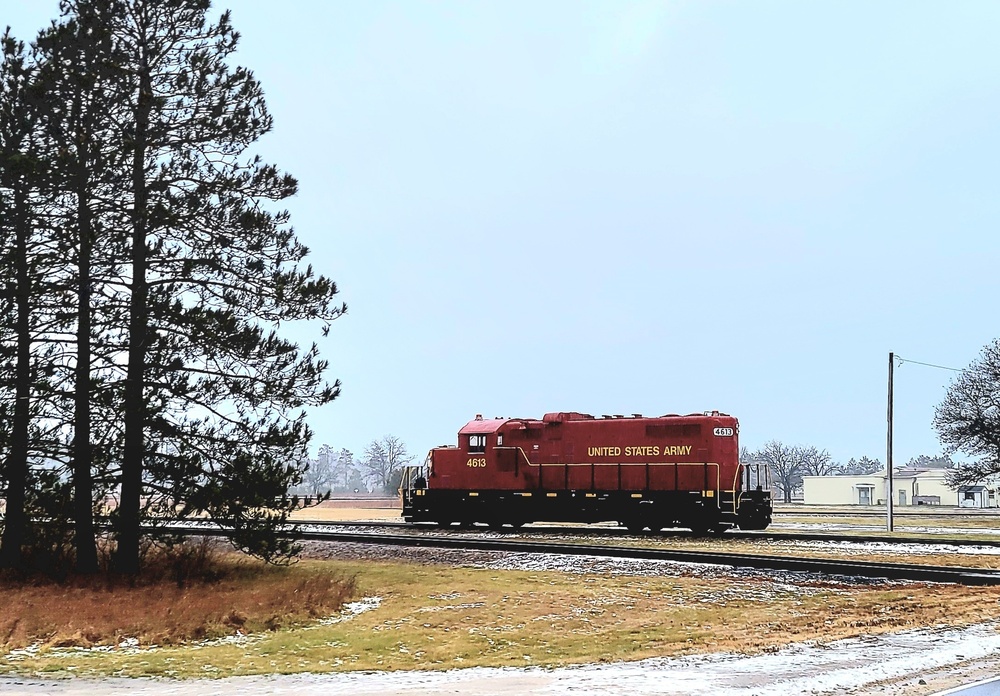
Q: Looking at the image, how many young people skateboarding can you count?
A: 0